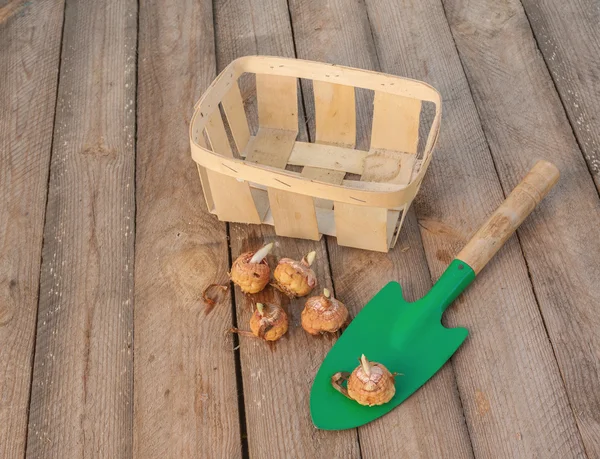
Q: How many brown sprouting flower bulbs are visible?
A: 5